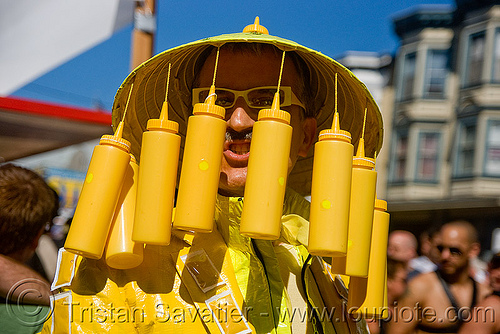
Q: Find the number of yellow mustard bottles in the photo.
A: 8